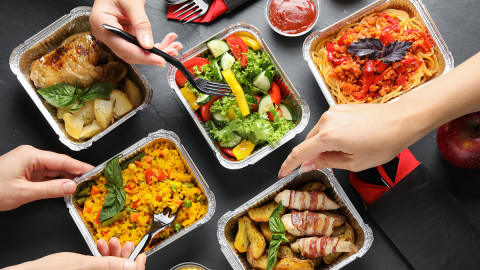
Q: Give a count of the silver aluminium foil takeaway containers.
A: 5